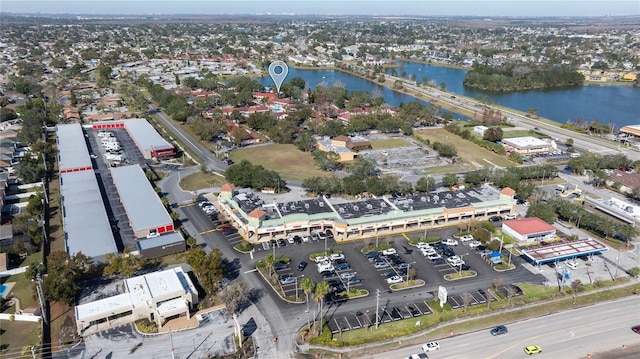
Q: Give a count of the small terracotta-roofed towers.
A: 3